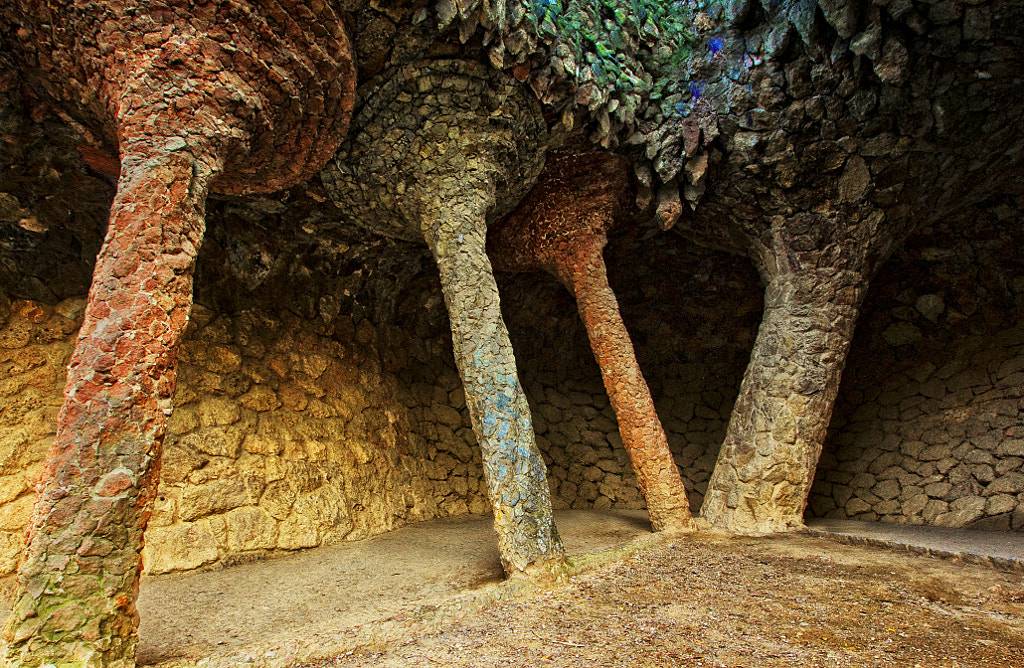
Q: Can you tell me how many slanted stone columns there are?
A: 4